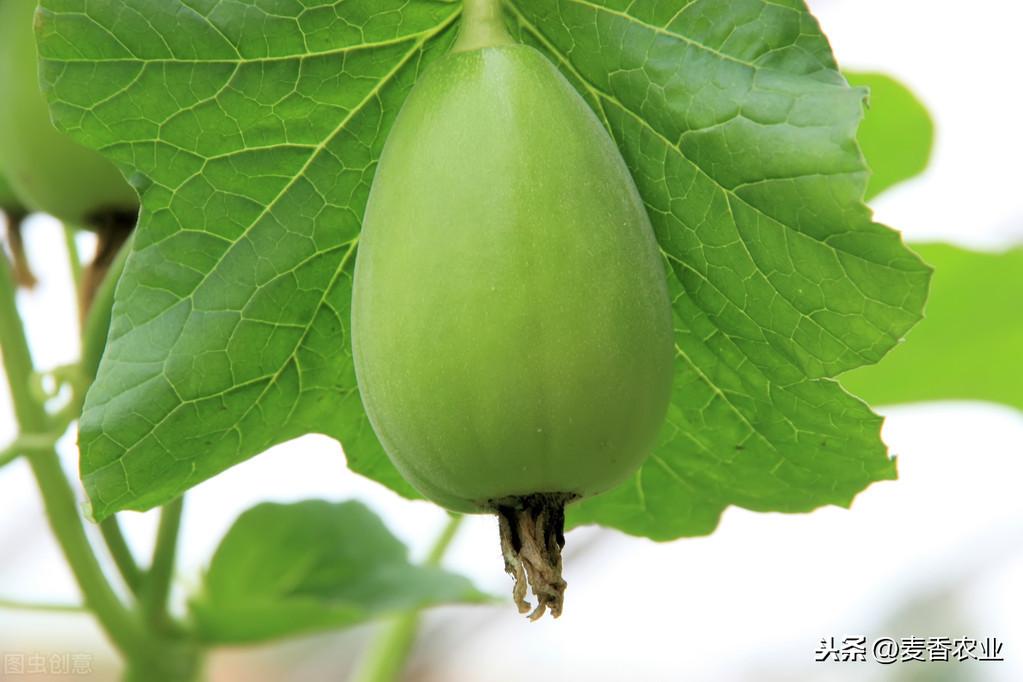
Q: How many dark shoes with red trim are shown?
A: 0